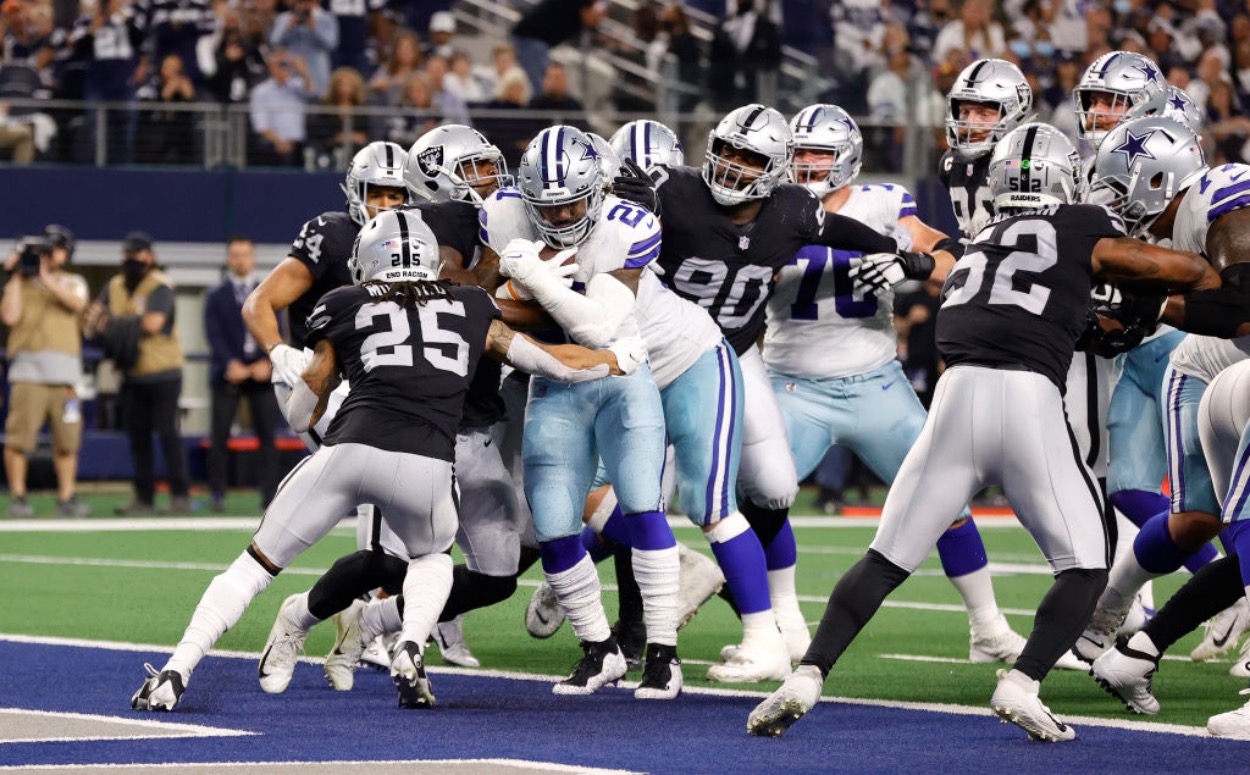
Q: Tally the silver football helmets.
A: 13